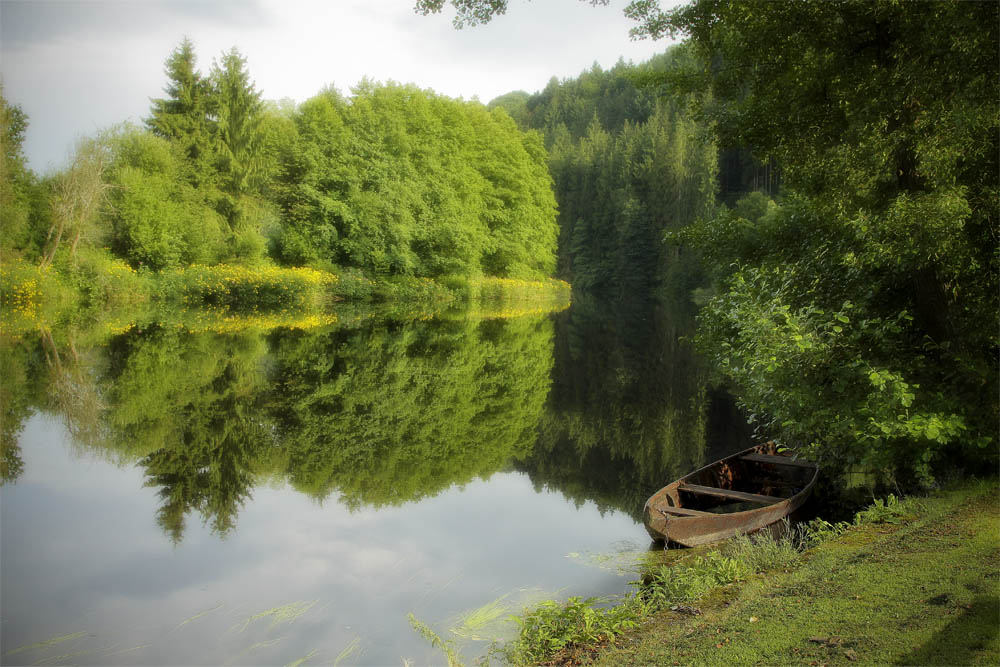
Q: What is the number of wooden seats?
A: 3